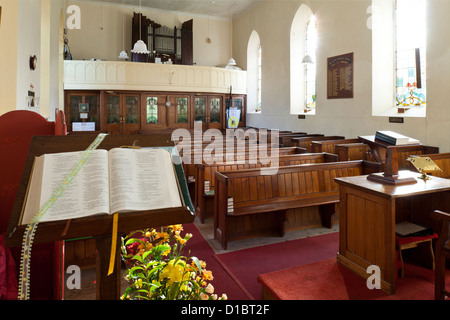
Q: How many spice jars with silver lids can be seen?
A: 0